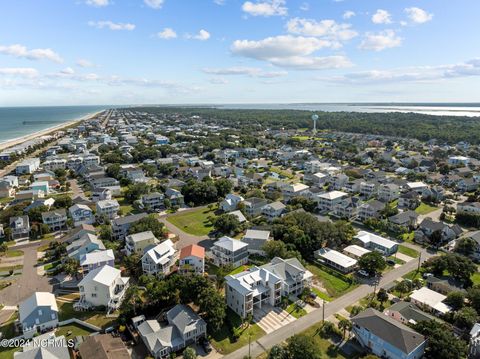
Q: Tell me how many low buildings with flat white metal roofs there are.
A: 4